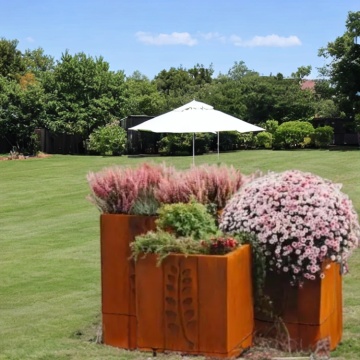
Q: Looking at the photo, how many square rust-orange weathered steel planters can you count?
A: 3